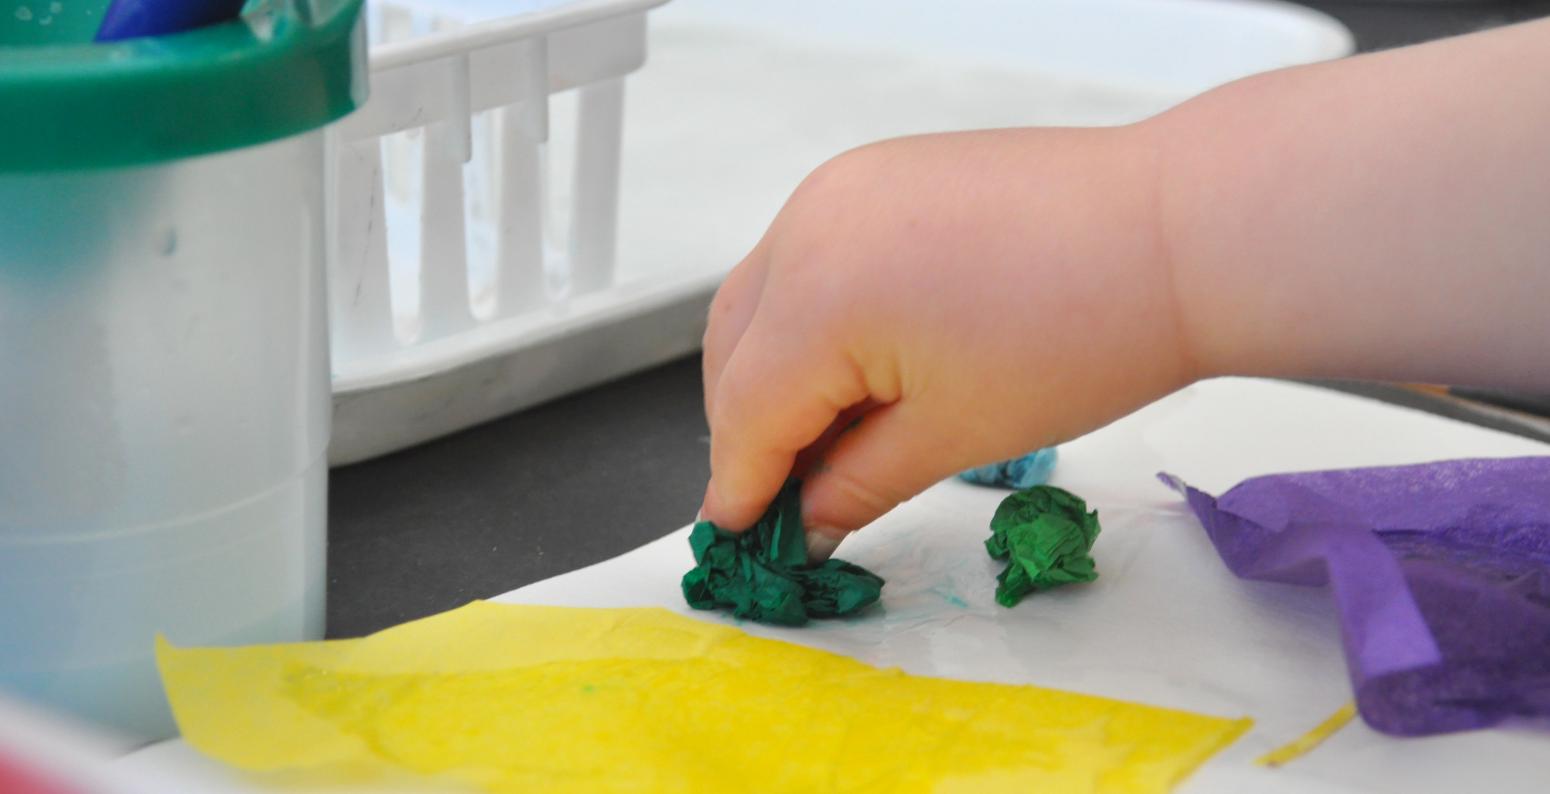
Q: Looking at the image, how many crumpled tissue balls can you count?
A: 3